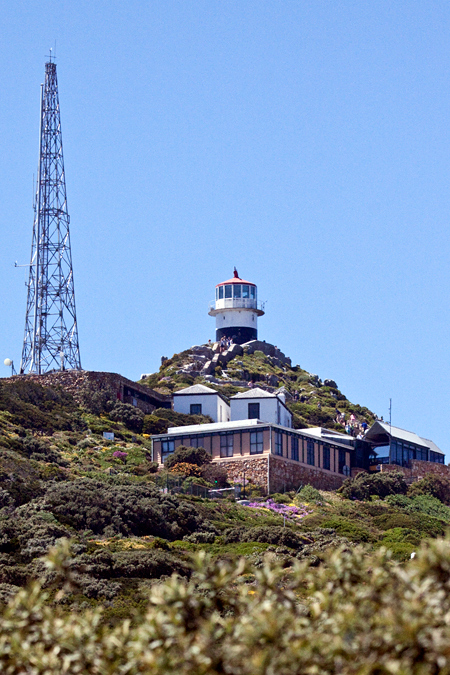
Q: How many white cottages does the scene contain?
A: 2